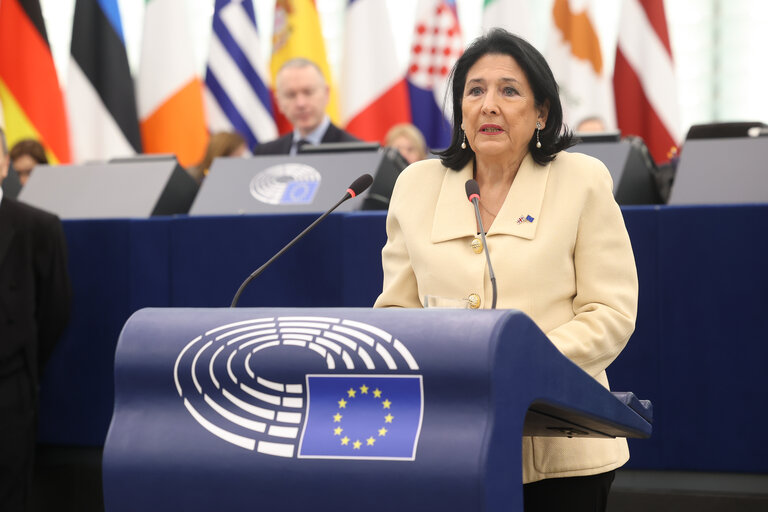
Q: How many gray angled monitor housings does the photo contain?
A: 4